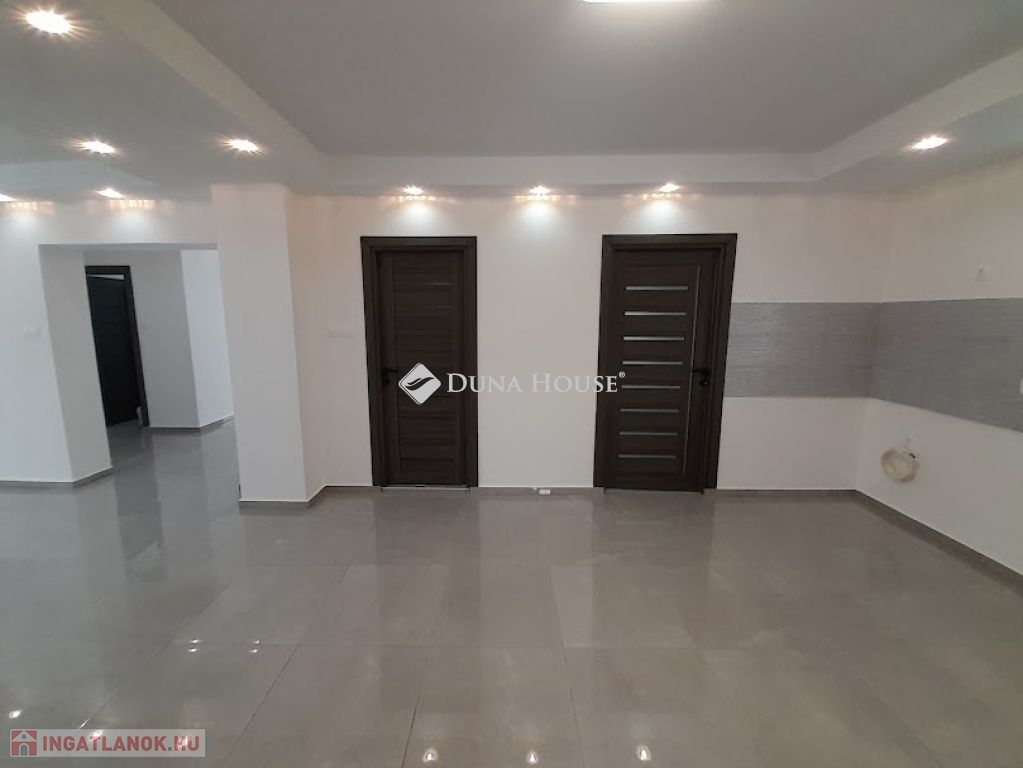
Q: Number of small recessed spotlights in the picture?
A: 9